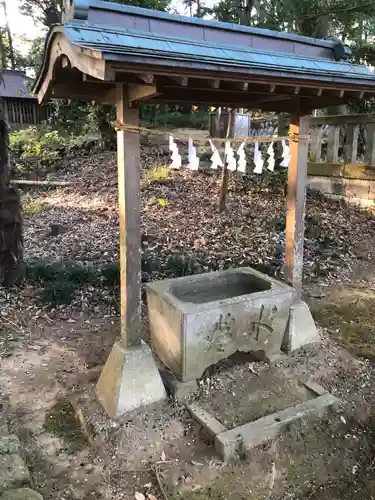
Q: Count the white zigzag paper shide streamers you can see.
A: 8